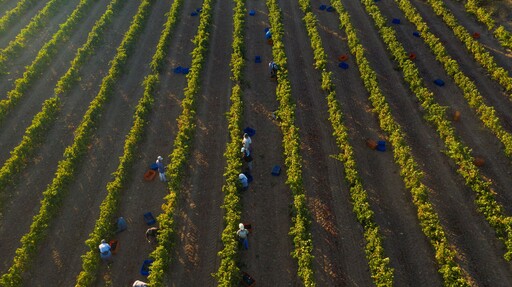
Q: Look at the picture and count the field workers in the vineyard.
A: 10